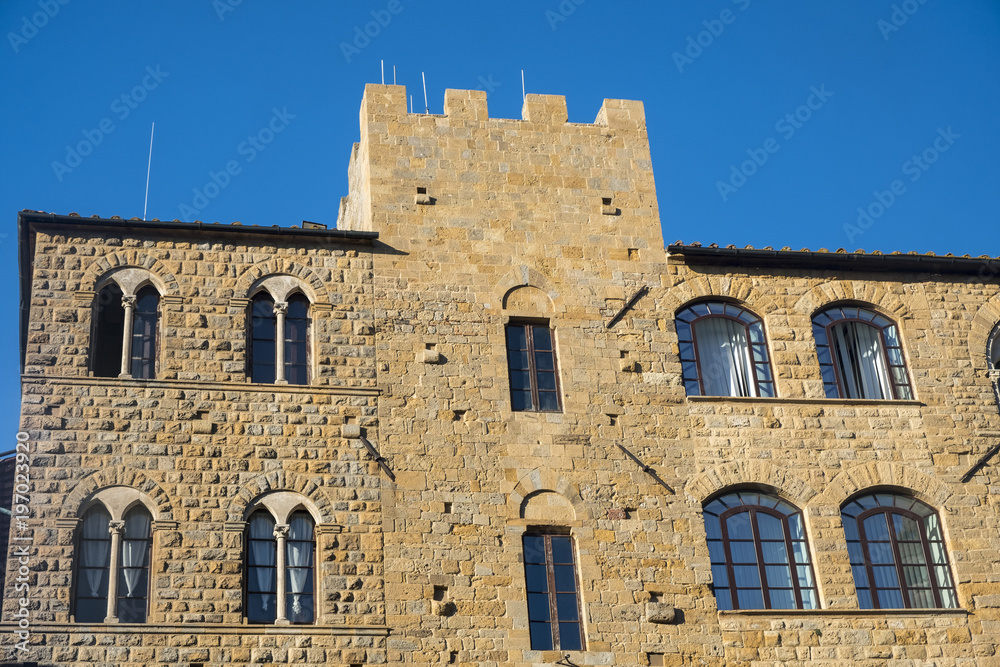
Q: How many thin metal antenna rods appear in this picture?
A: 6